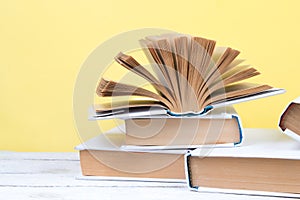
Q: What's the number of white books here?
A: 5